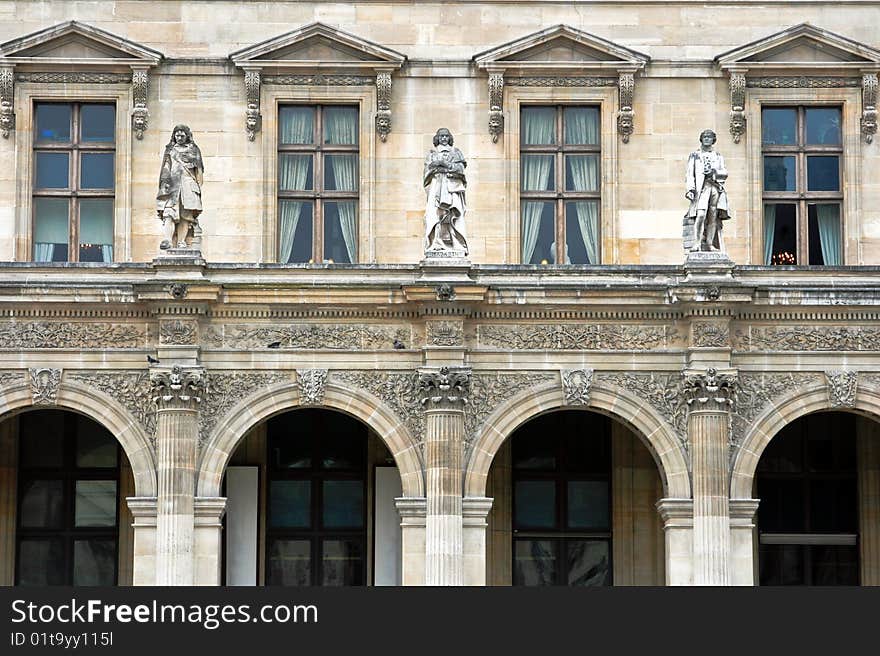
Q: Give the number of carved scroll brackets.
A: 8